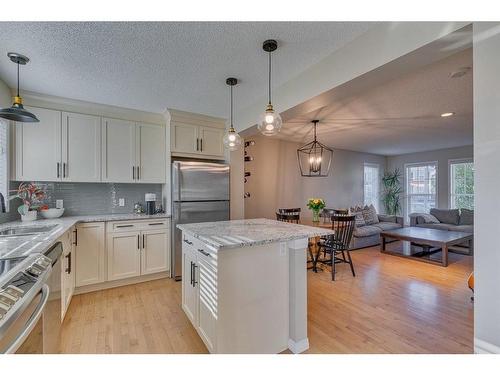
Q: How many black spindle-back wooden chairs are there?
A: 4